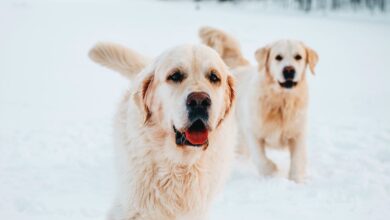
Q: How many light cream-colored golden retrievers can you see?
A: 2